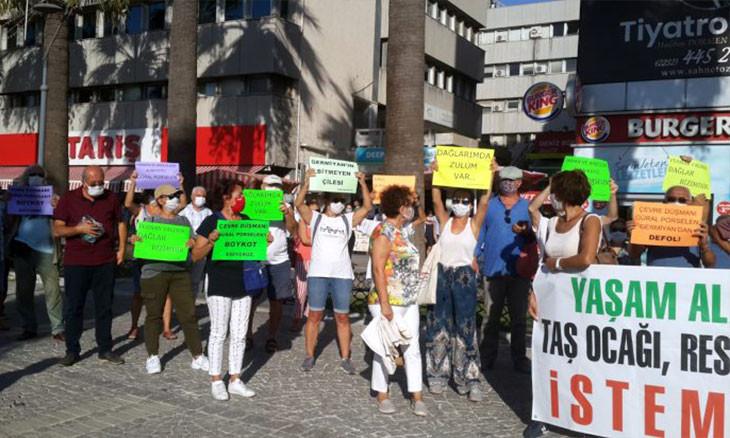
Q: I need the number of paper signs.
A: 11